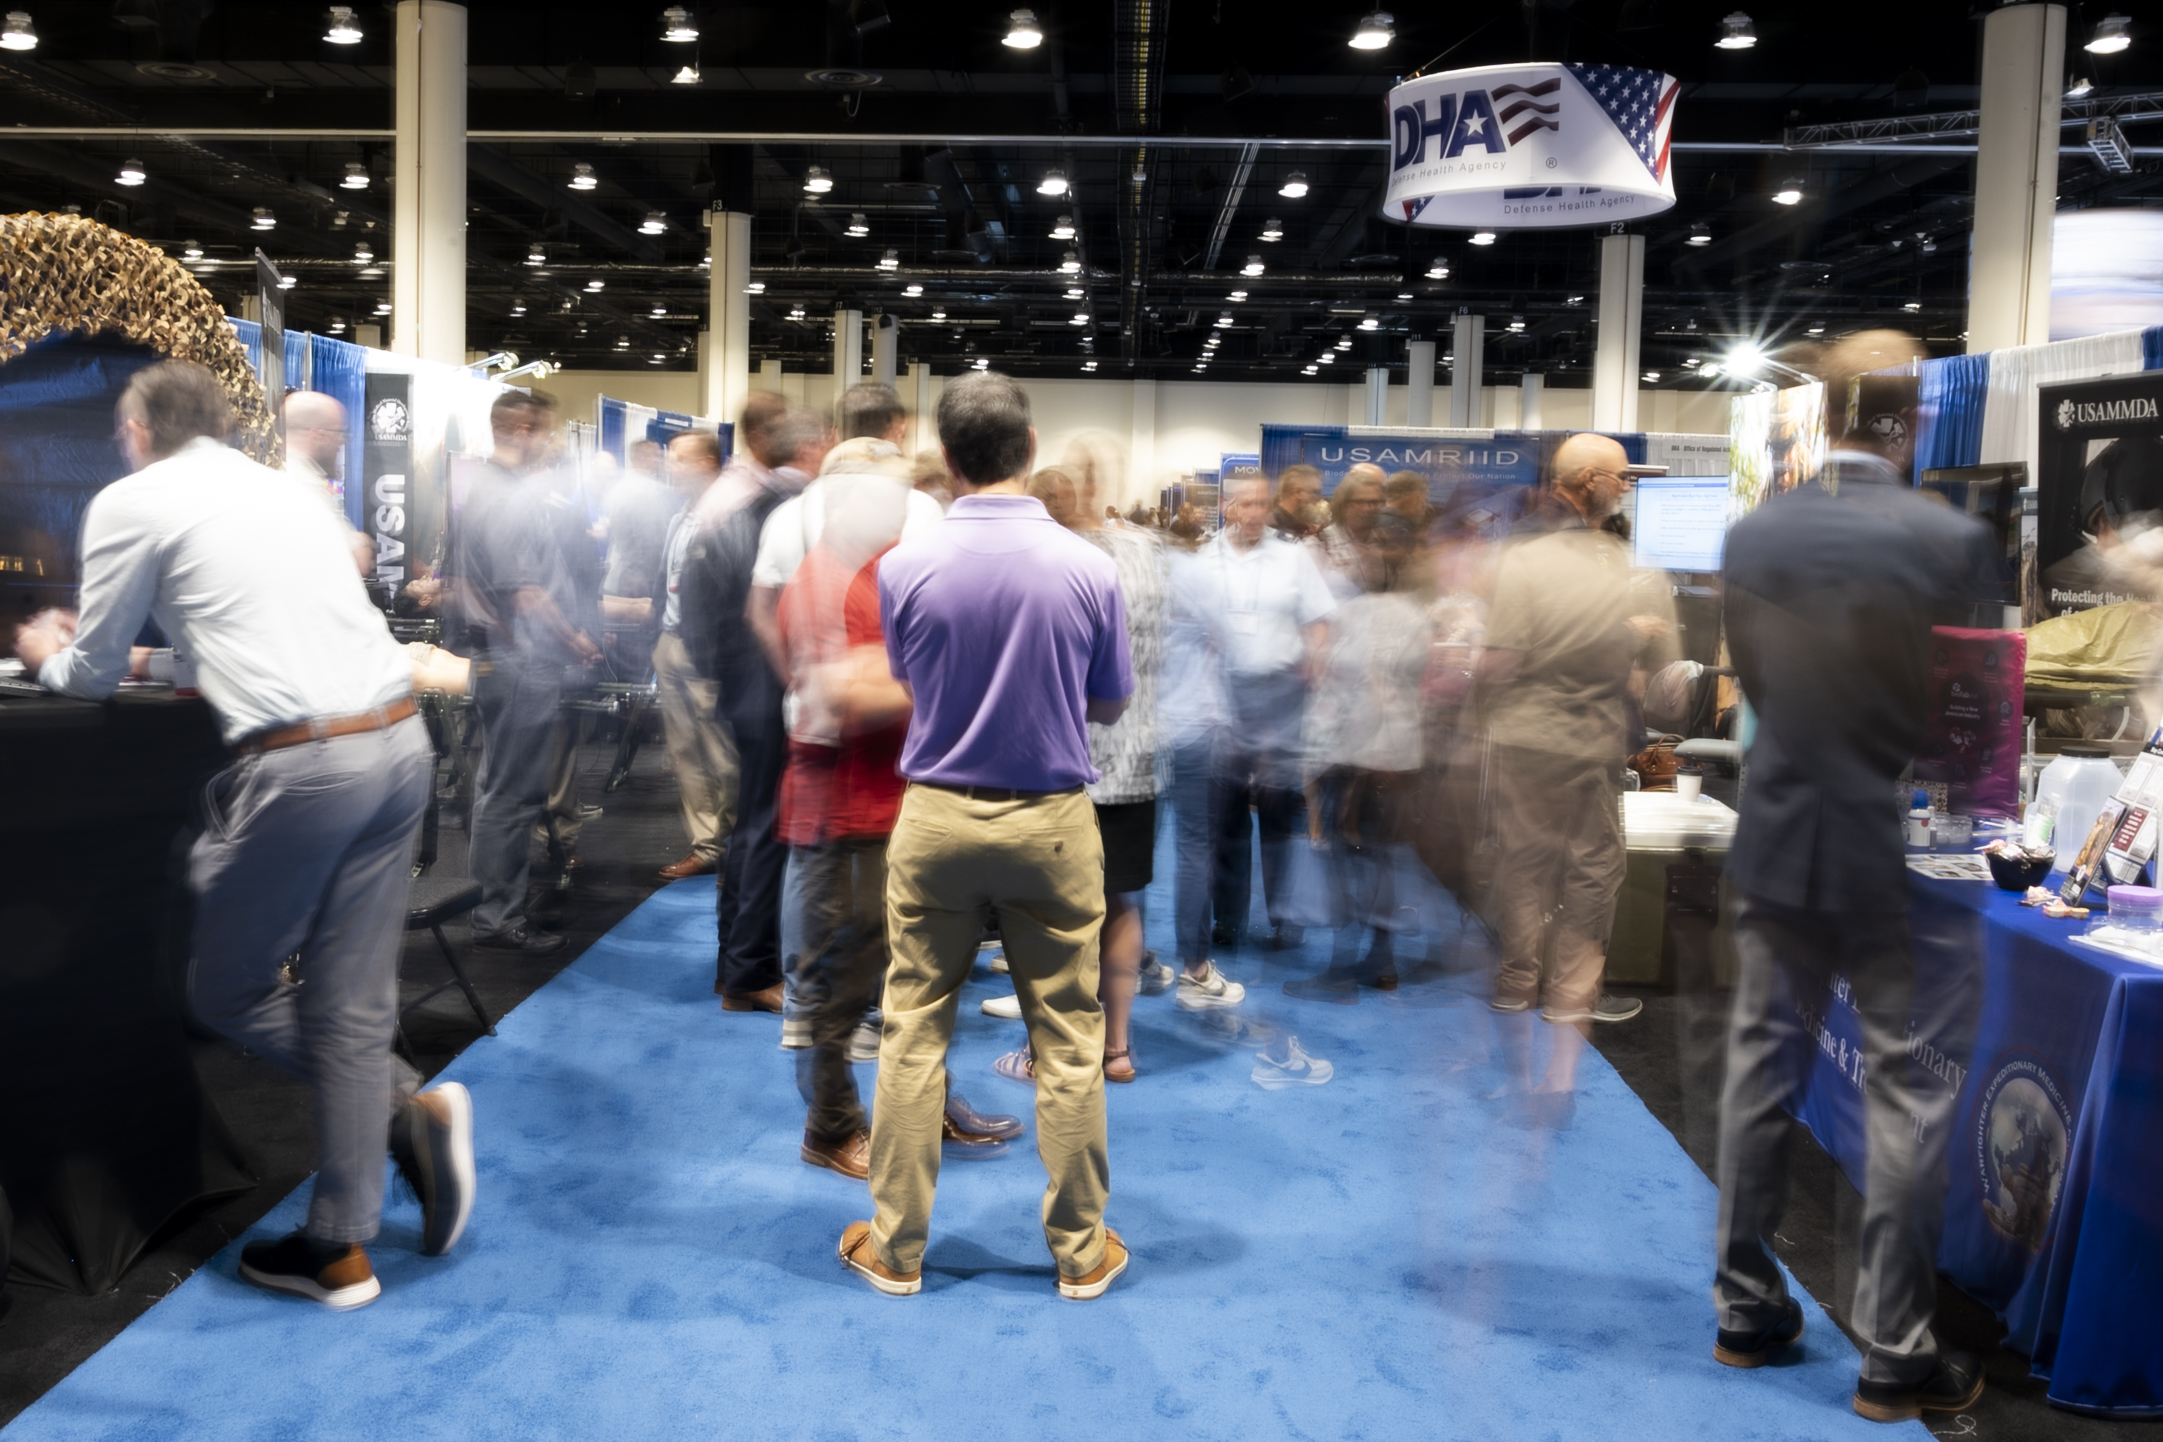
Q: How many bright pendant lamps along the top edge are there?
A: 7